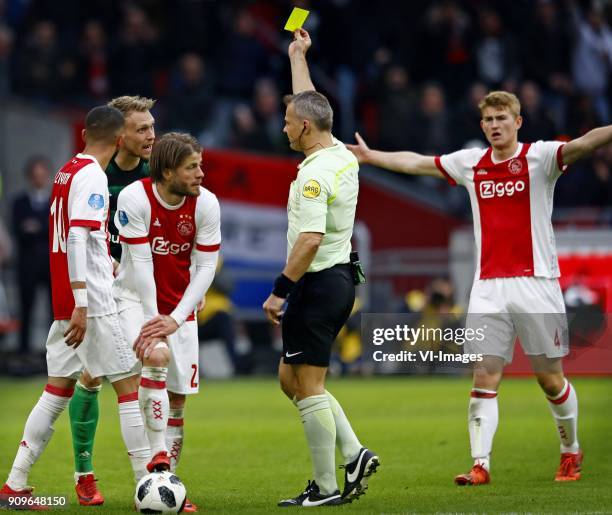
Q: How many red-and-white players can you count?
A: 3